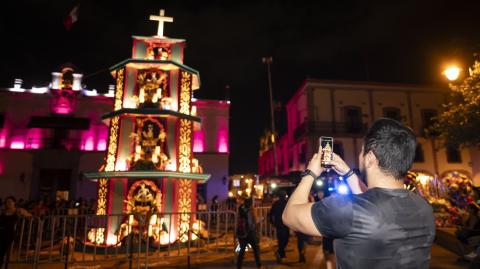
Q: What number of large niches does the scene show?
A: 3